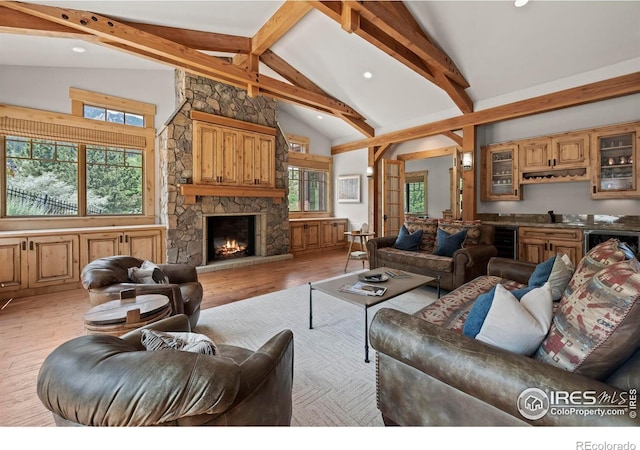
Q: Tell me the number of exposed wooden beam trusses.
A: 2